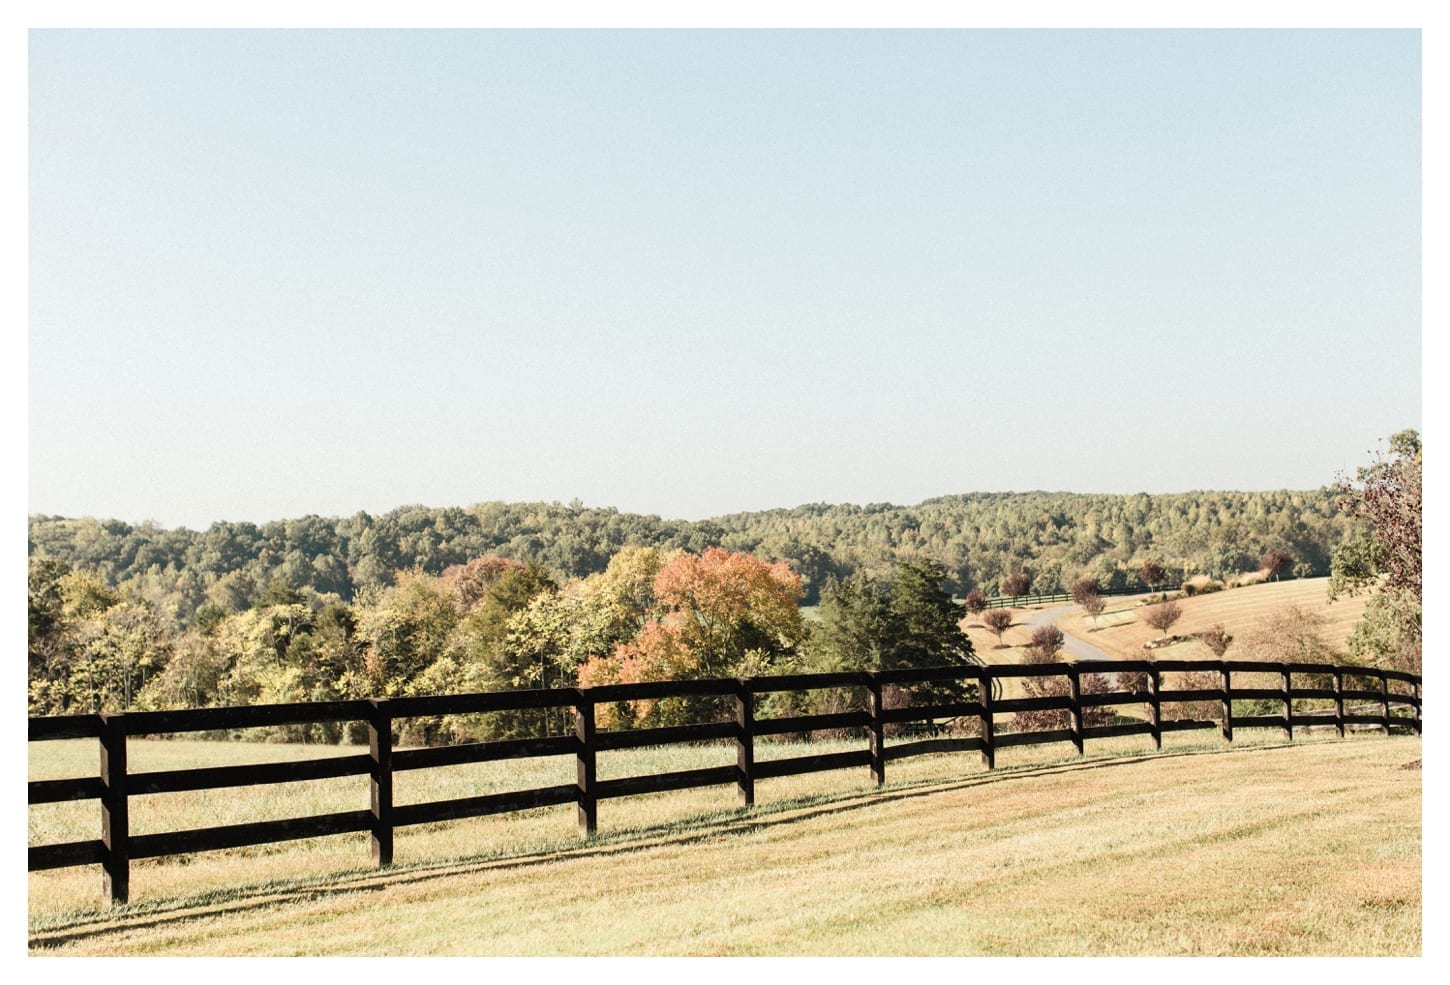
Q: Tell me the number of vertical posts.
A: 13